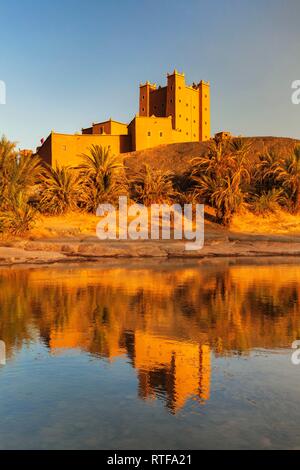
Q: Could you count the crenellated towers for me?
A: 3